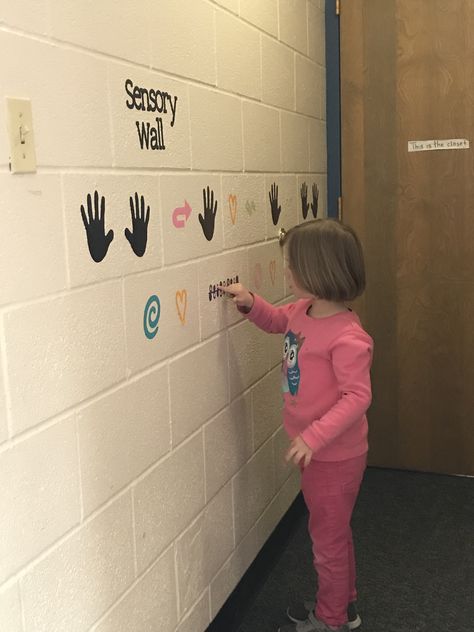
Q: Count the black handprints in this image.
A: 6